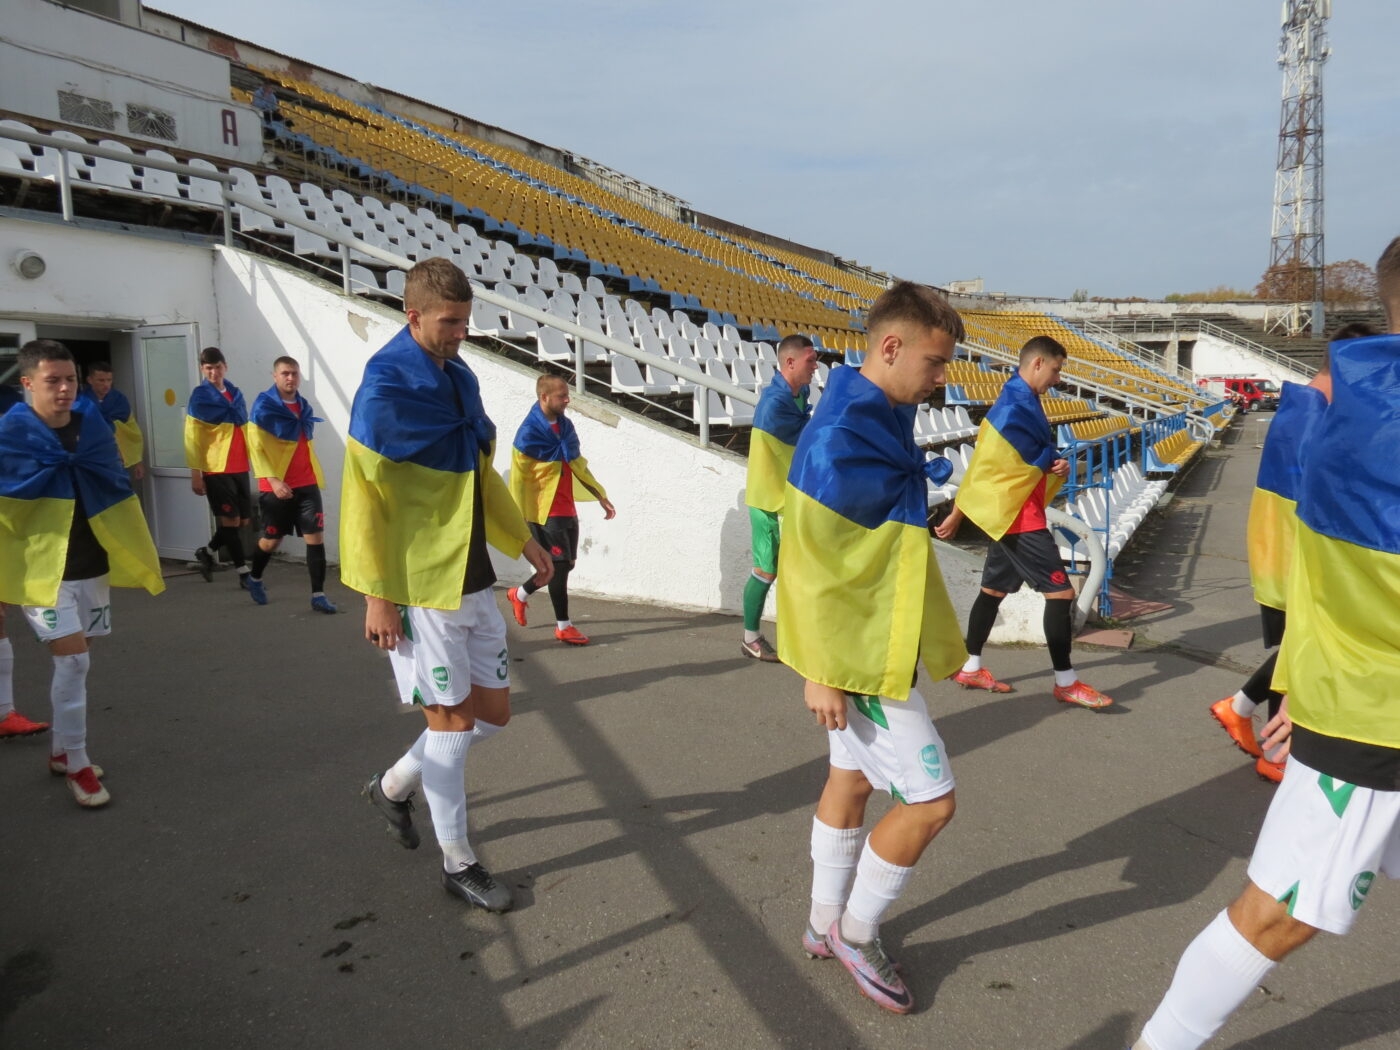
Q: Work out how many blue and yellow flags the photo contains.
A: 11